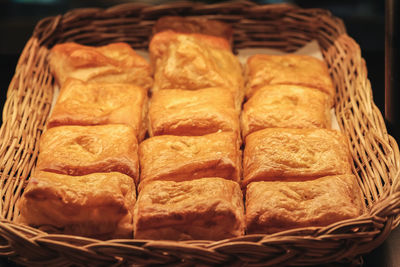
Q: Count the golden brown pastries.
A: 13